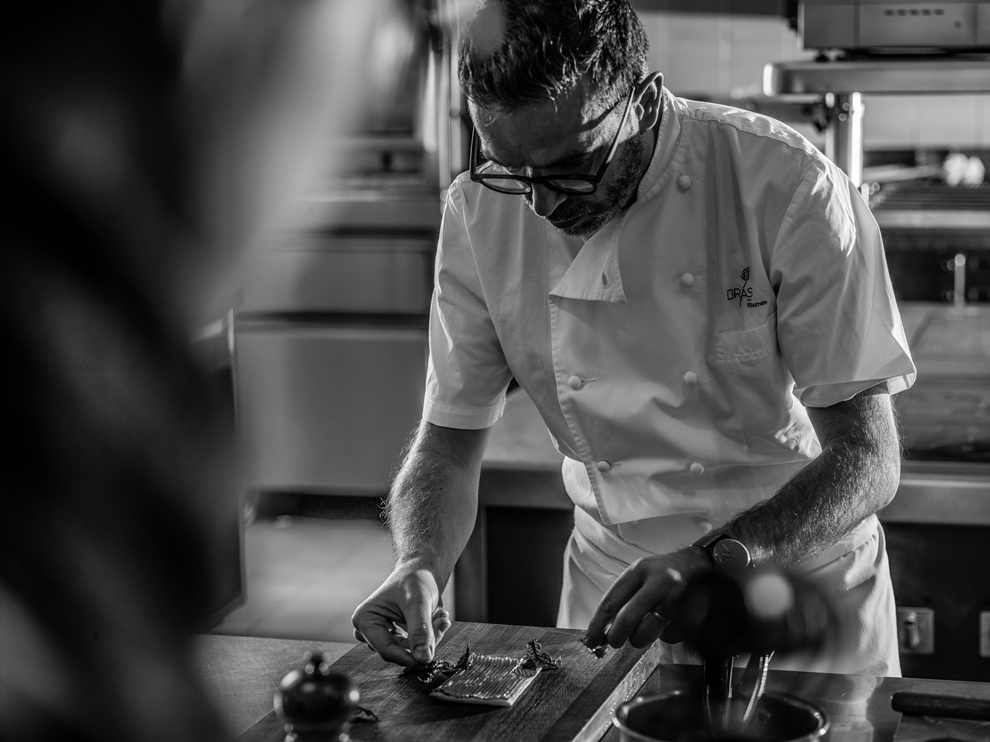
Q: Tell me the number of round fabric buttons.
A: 7